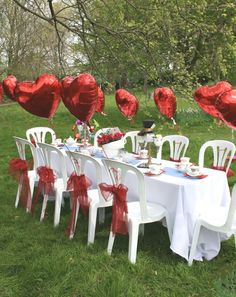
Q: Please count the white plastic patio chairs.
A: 10